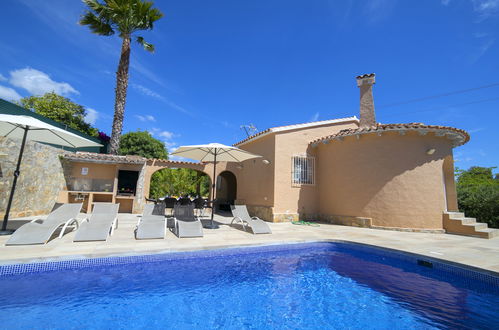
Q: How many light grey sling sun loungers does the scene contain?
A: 5